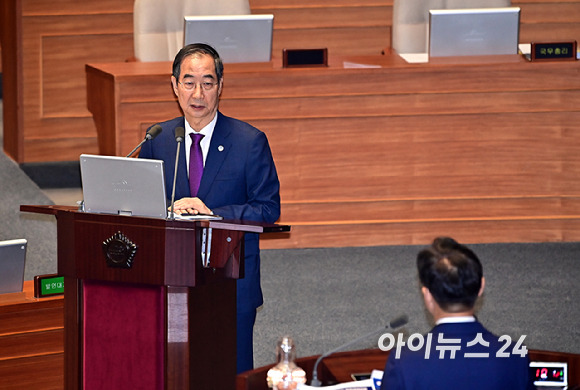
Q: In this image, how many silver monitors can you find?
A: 4